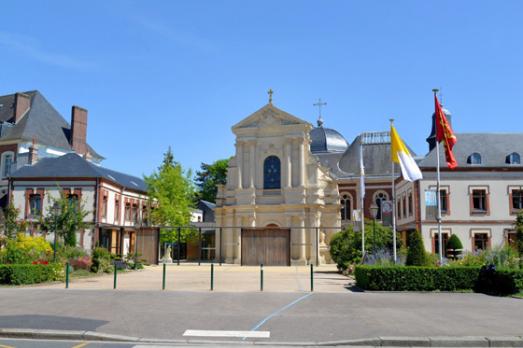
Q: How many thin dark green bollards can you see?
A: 6